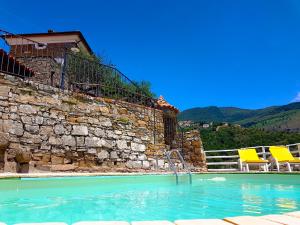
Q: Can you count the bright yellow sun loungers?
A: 2